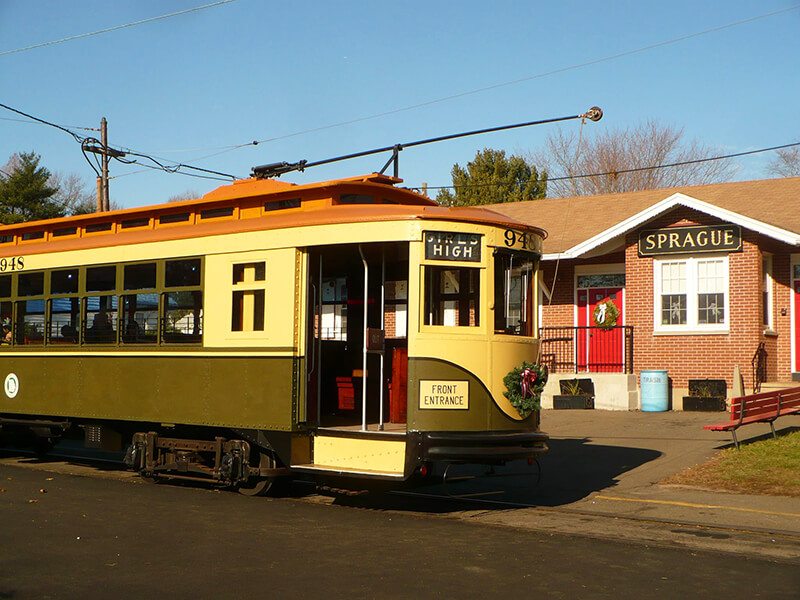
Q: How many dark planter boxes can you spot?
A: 2